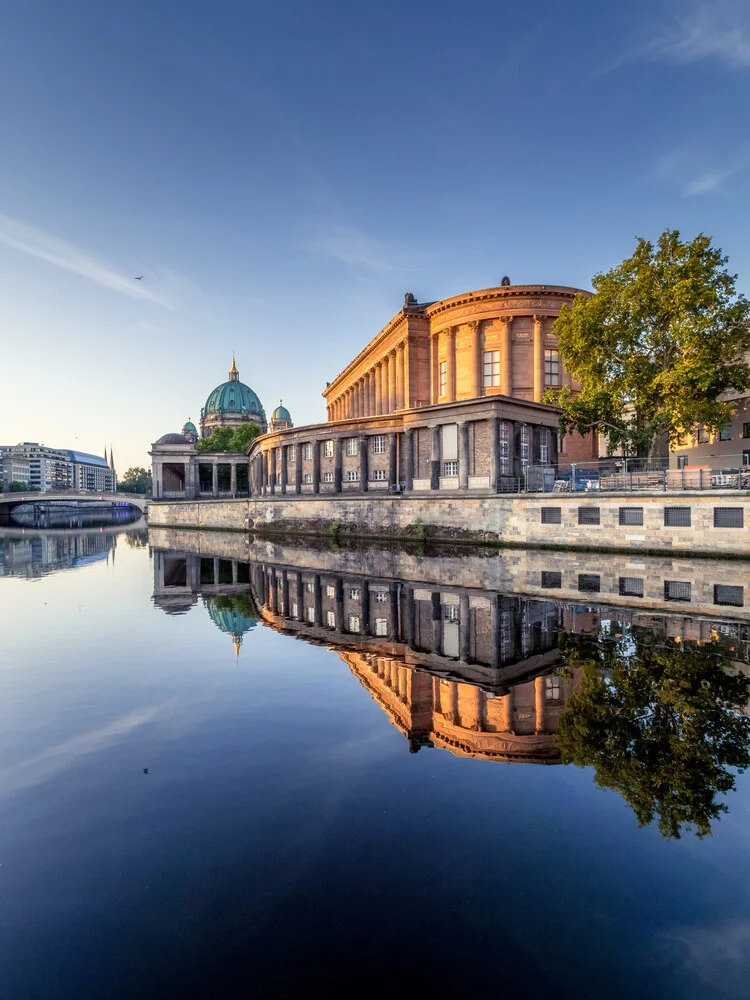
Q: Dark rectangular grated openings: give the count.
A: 5